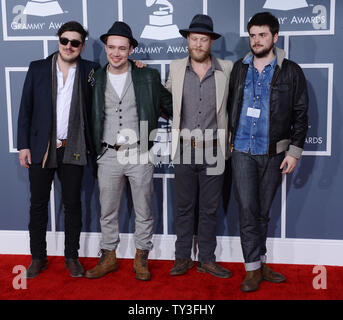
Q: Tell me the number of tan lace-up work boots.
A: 2